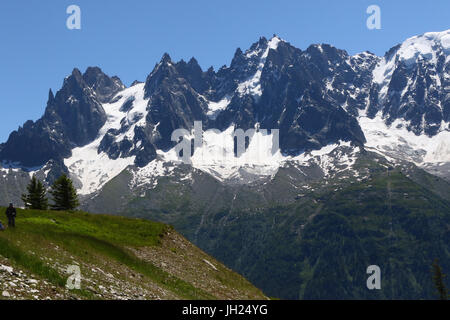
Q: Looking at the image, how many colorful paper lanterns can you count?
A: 0